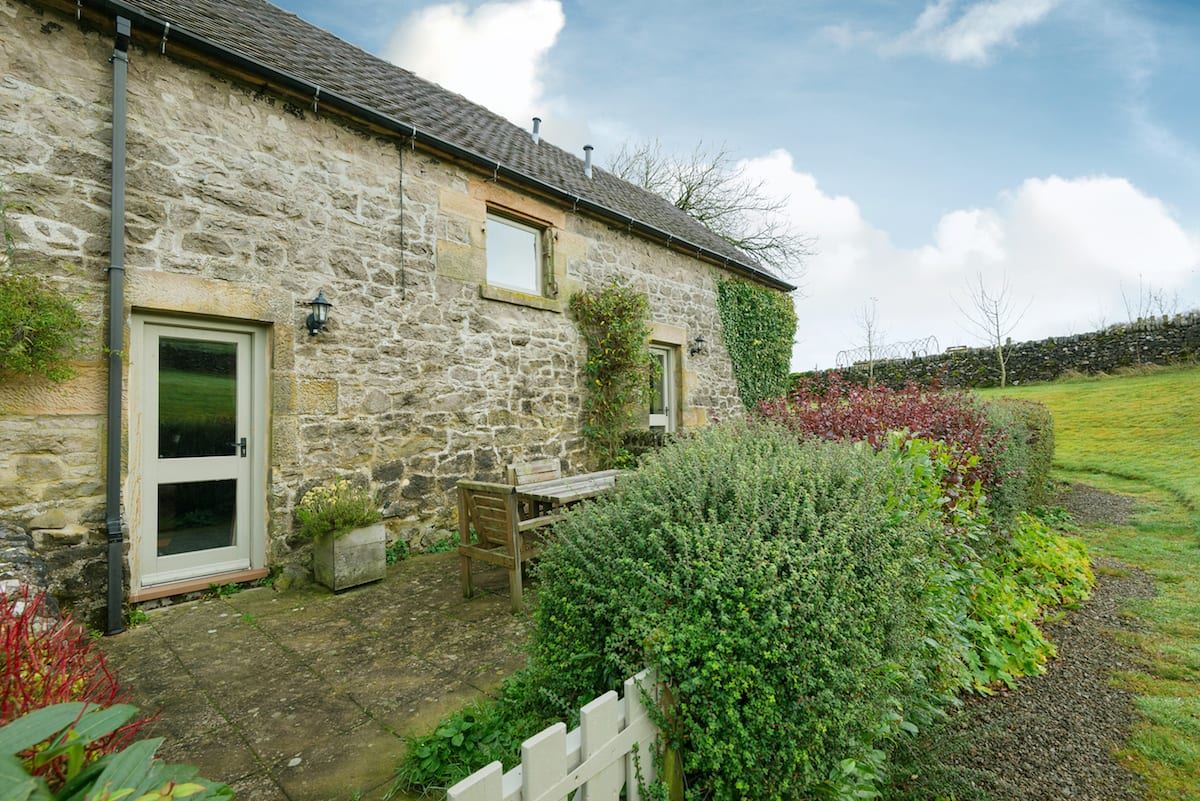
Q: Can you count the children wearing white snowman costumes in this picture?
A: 0